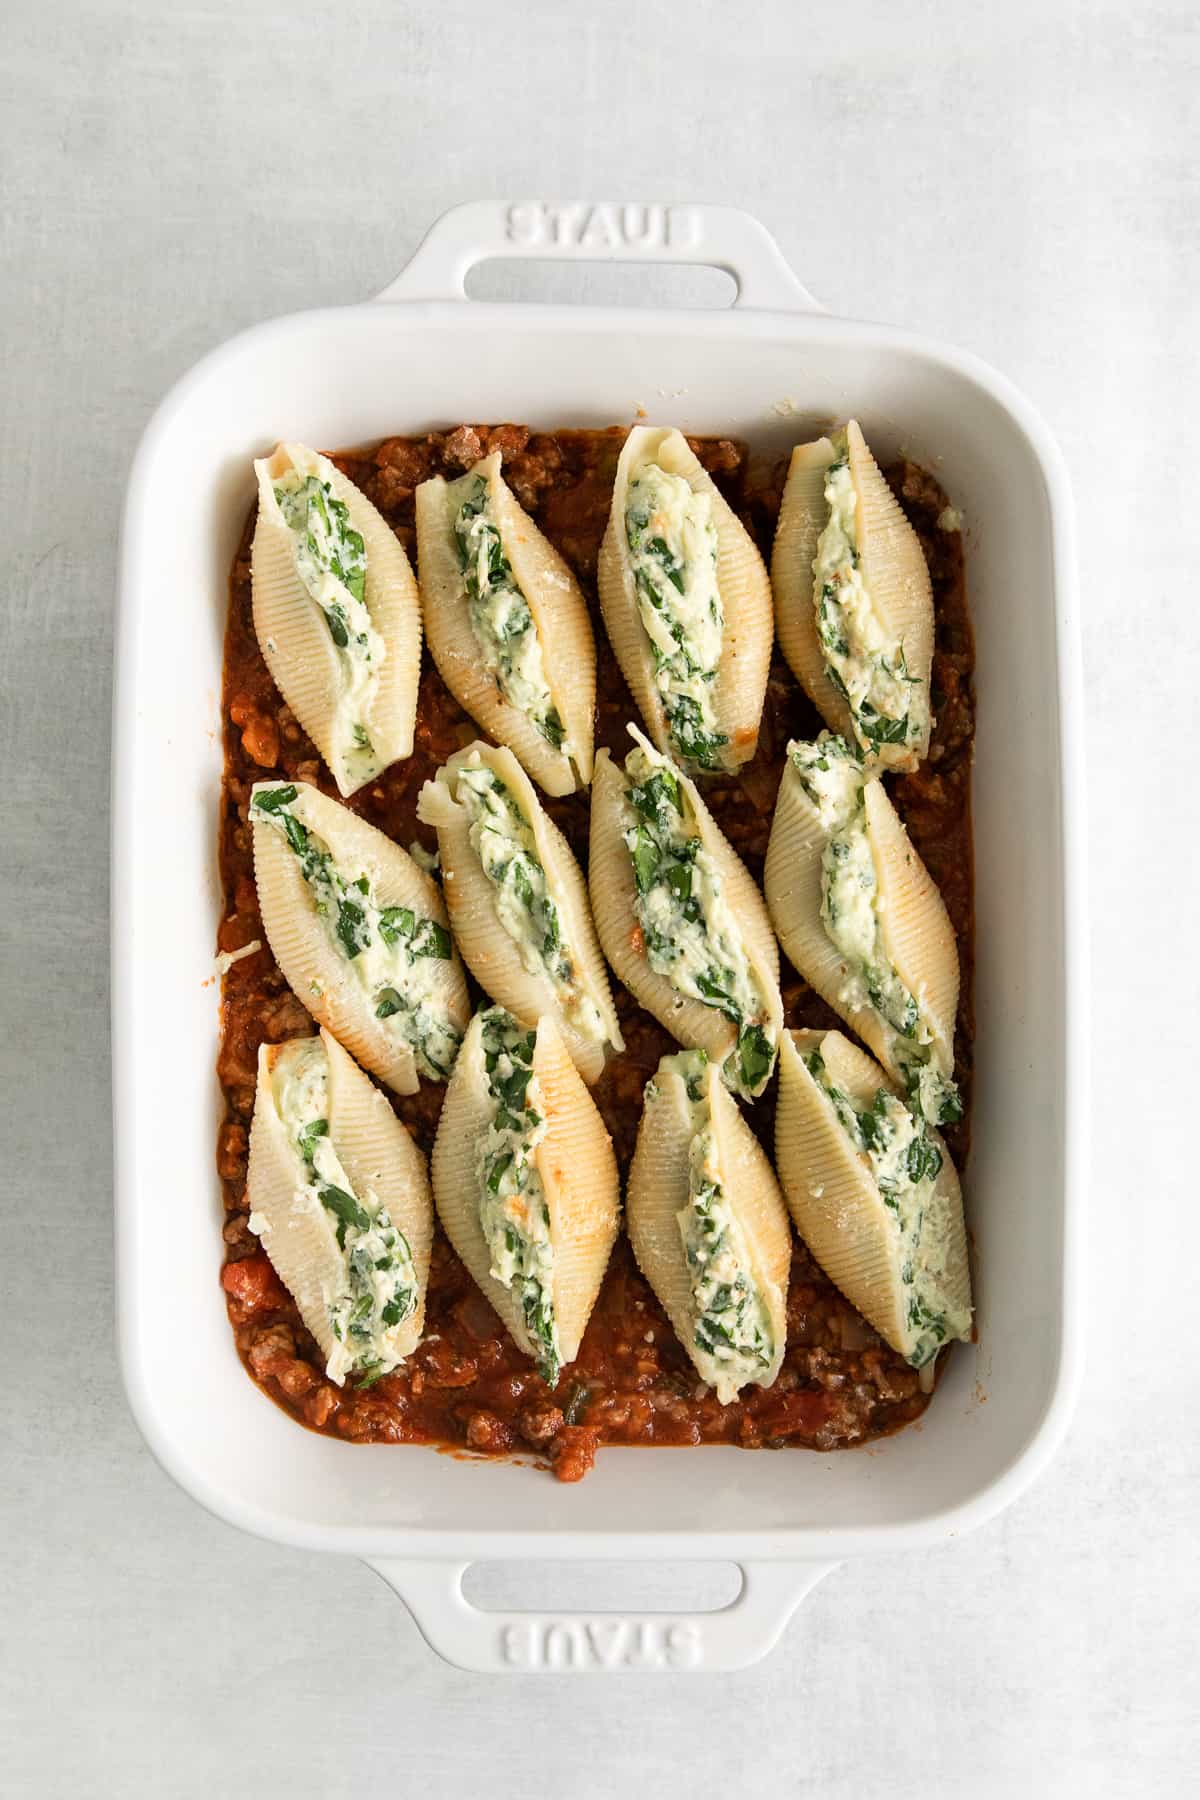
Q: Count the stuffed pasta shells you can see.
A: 12